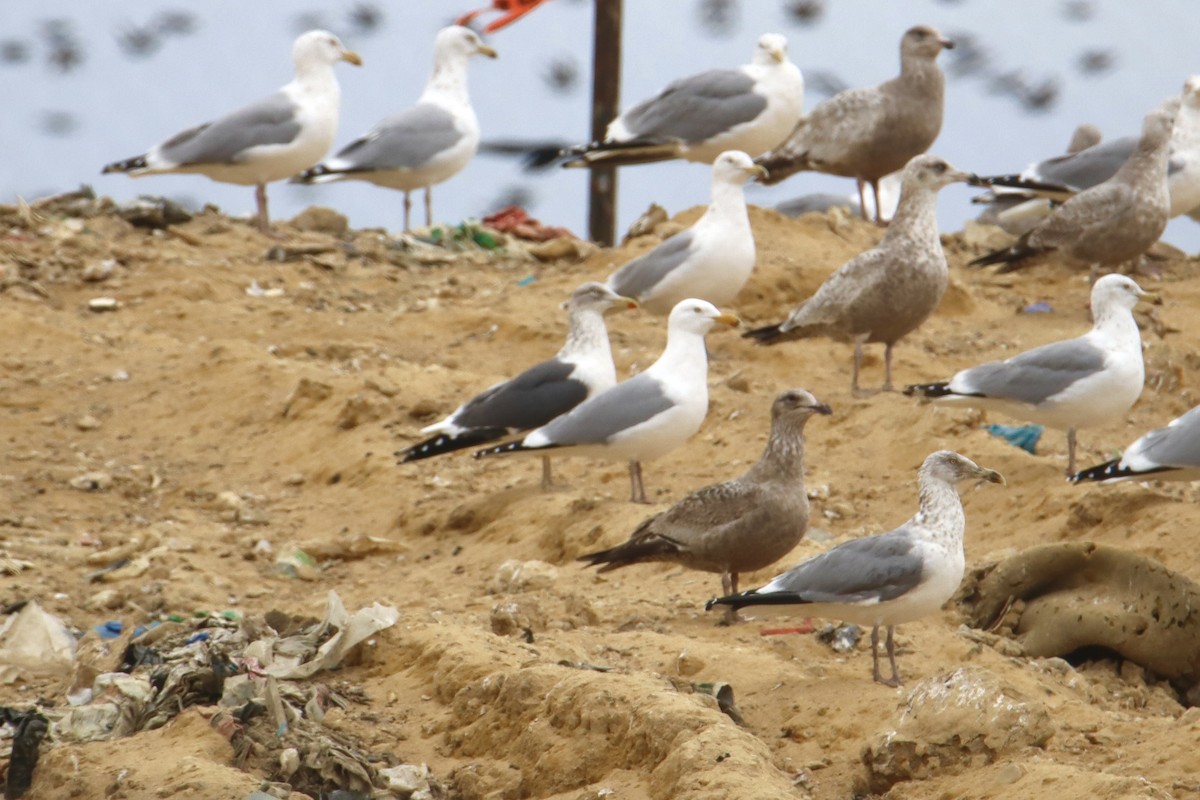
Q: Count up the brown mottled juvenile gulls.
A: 4